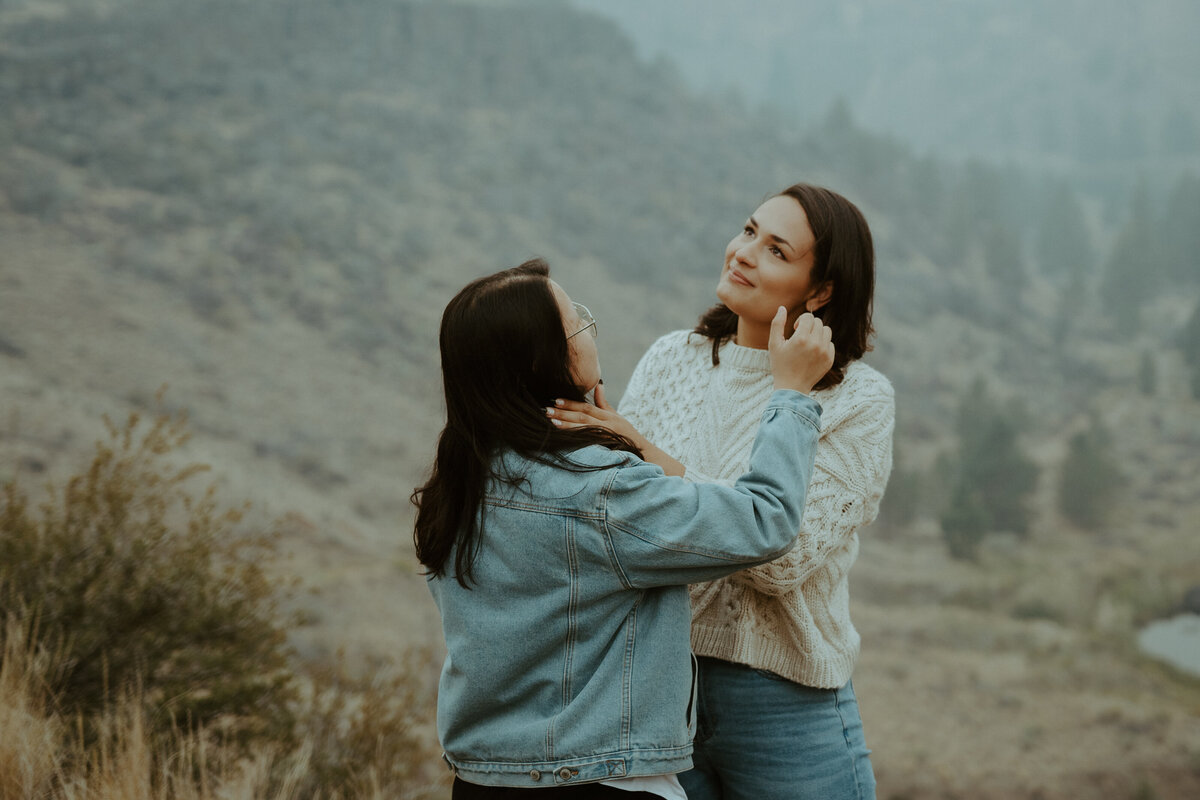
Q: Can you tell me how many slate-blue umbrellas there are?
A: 0